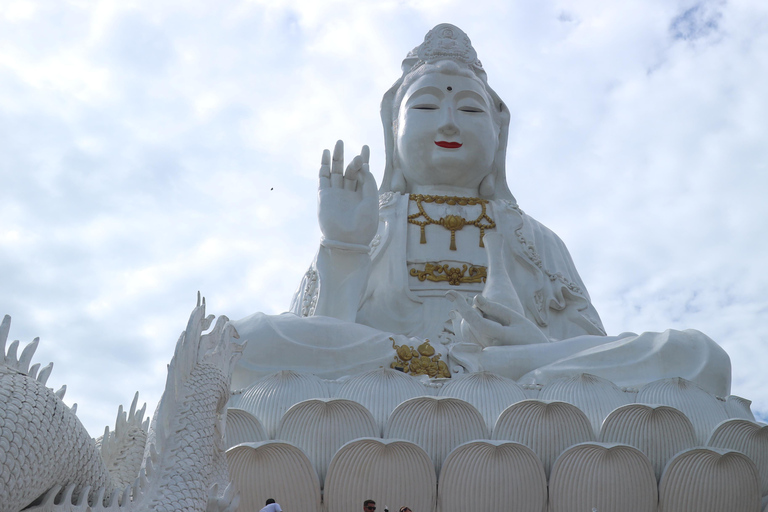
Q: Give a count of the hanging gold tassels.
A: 3